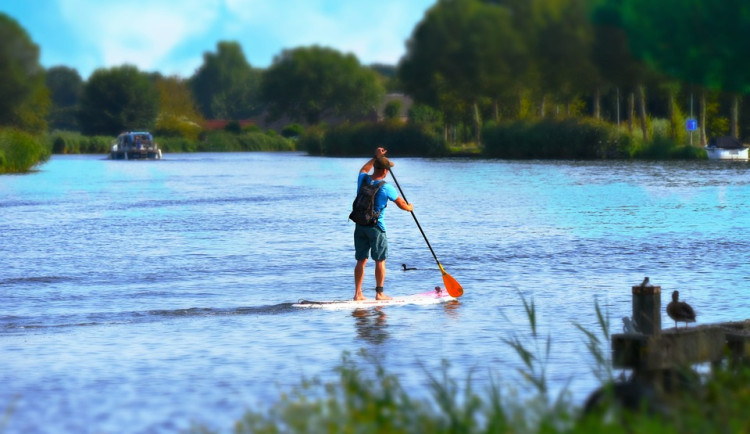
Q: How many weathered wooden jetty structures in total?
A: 1